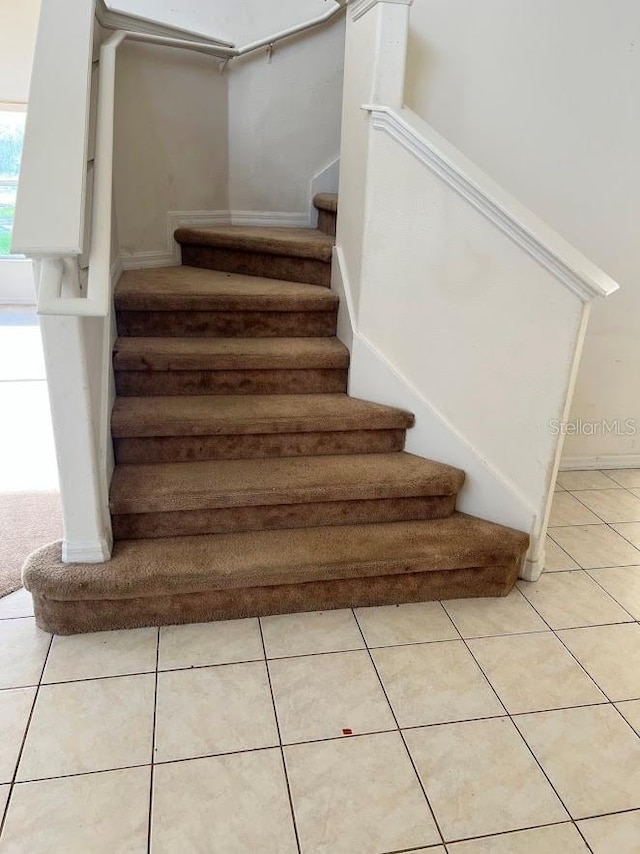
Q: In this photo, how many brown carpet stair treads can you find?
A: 7